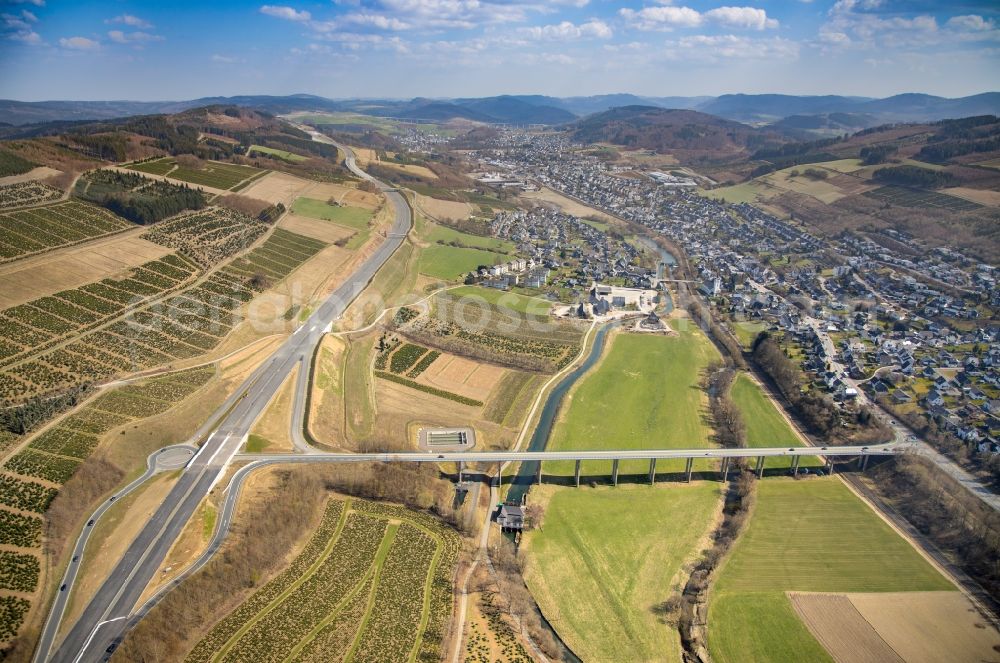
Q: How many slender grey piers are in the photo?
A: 12